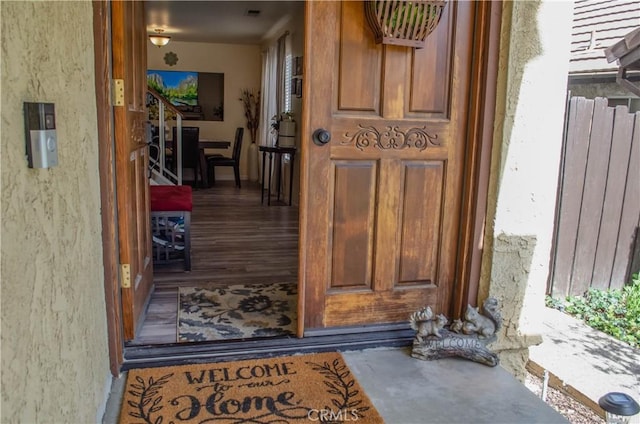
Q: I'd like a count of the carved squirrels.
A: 3